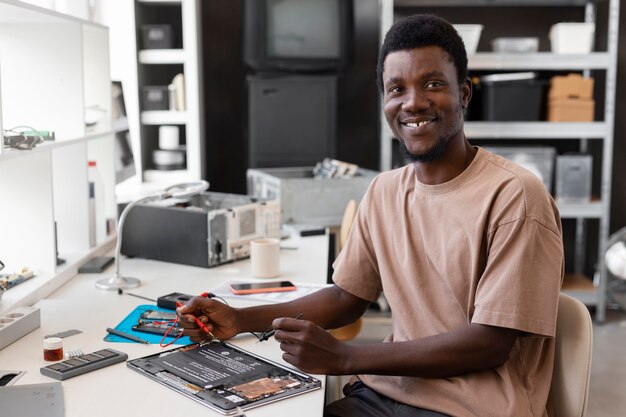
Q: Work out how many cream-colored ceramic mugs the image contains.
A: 1